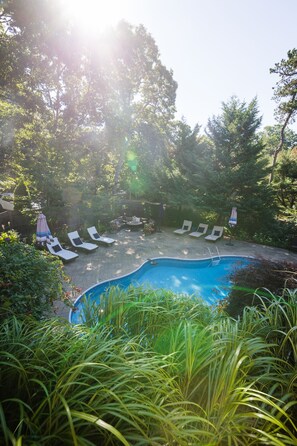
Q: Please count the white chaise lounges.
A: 6